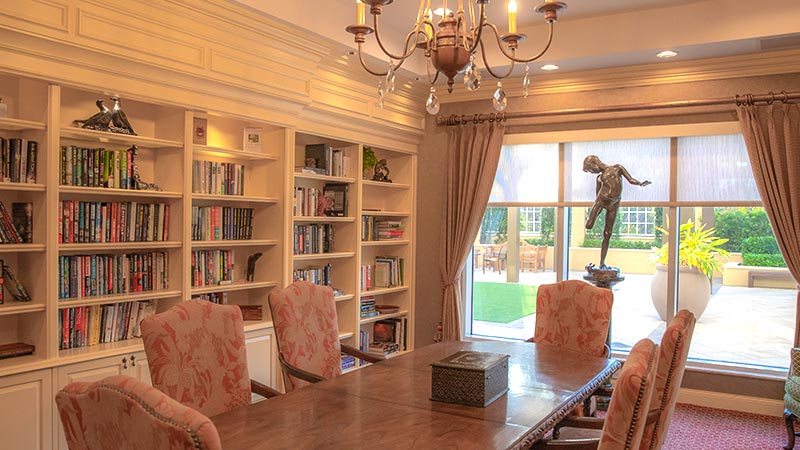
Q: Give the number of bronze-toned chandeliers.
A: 1